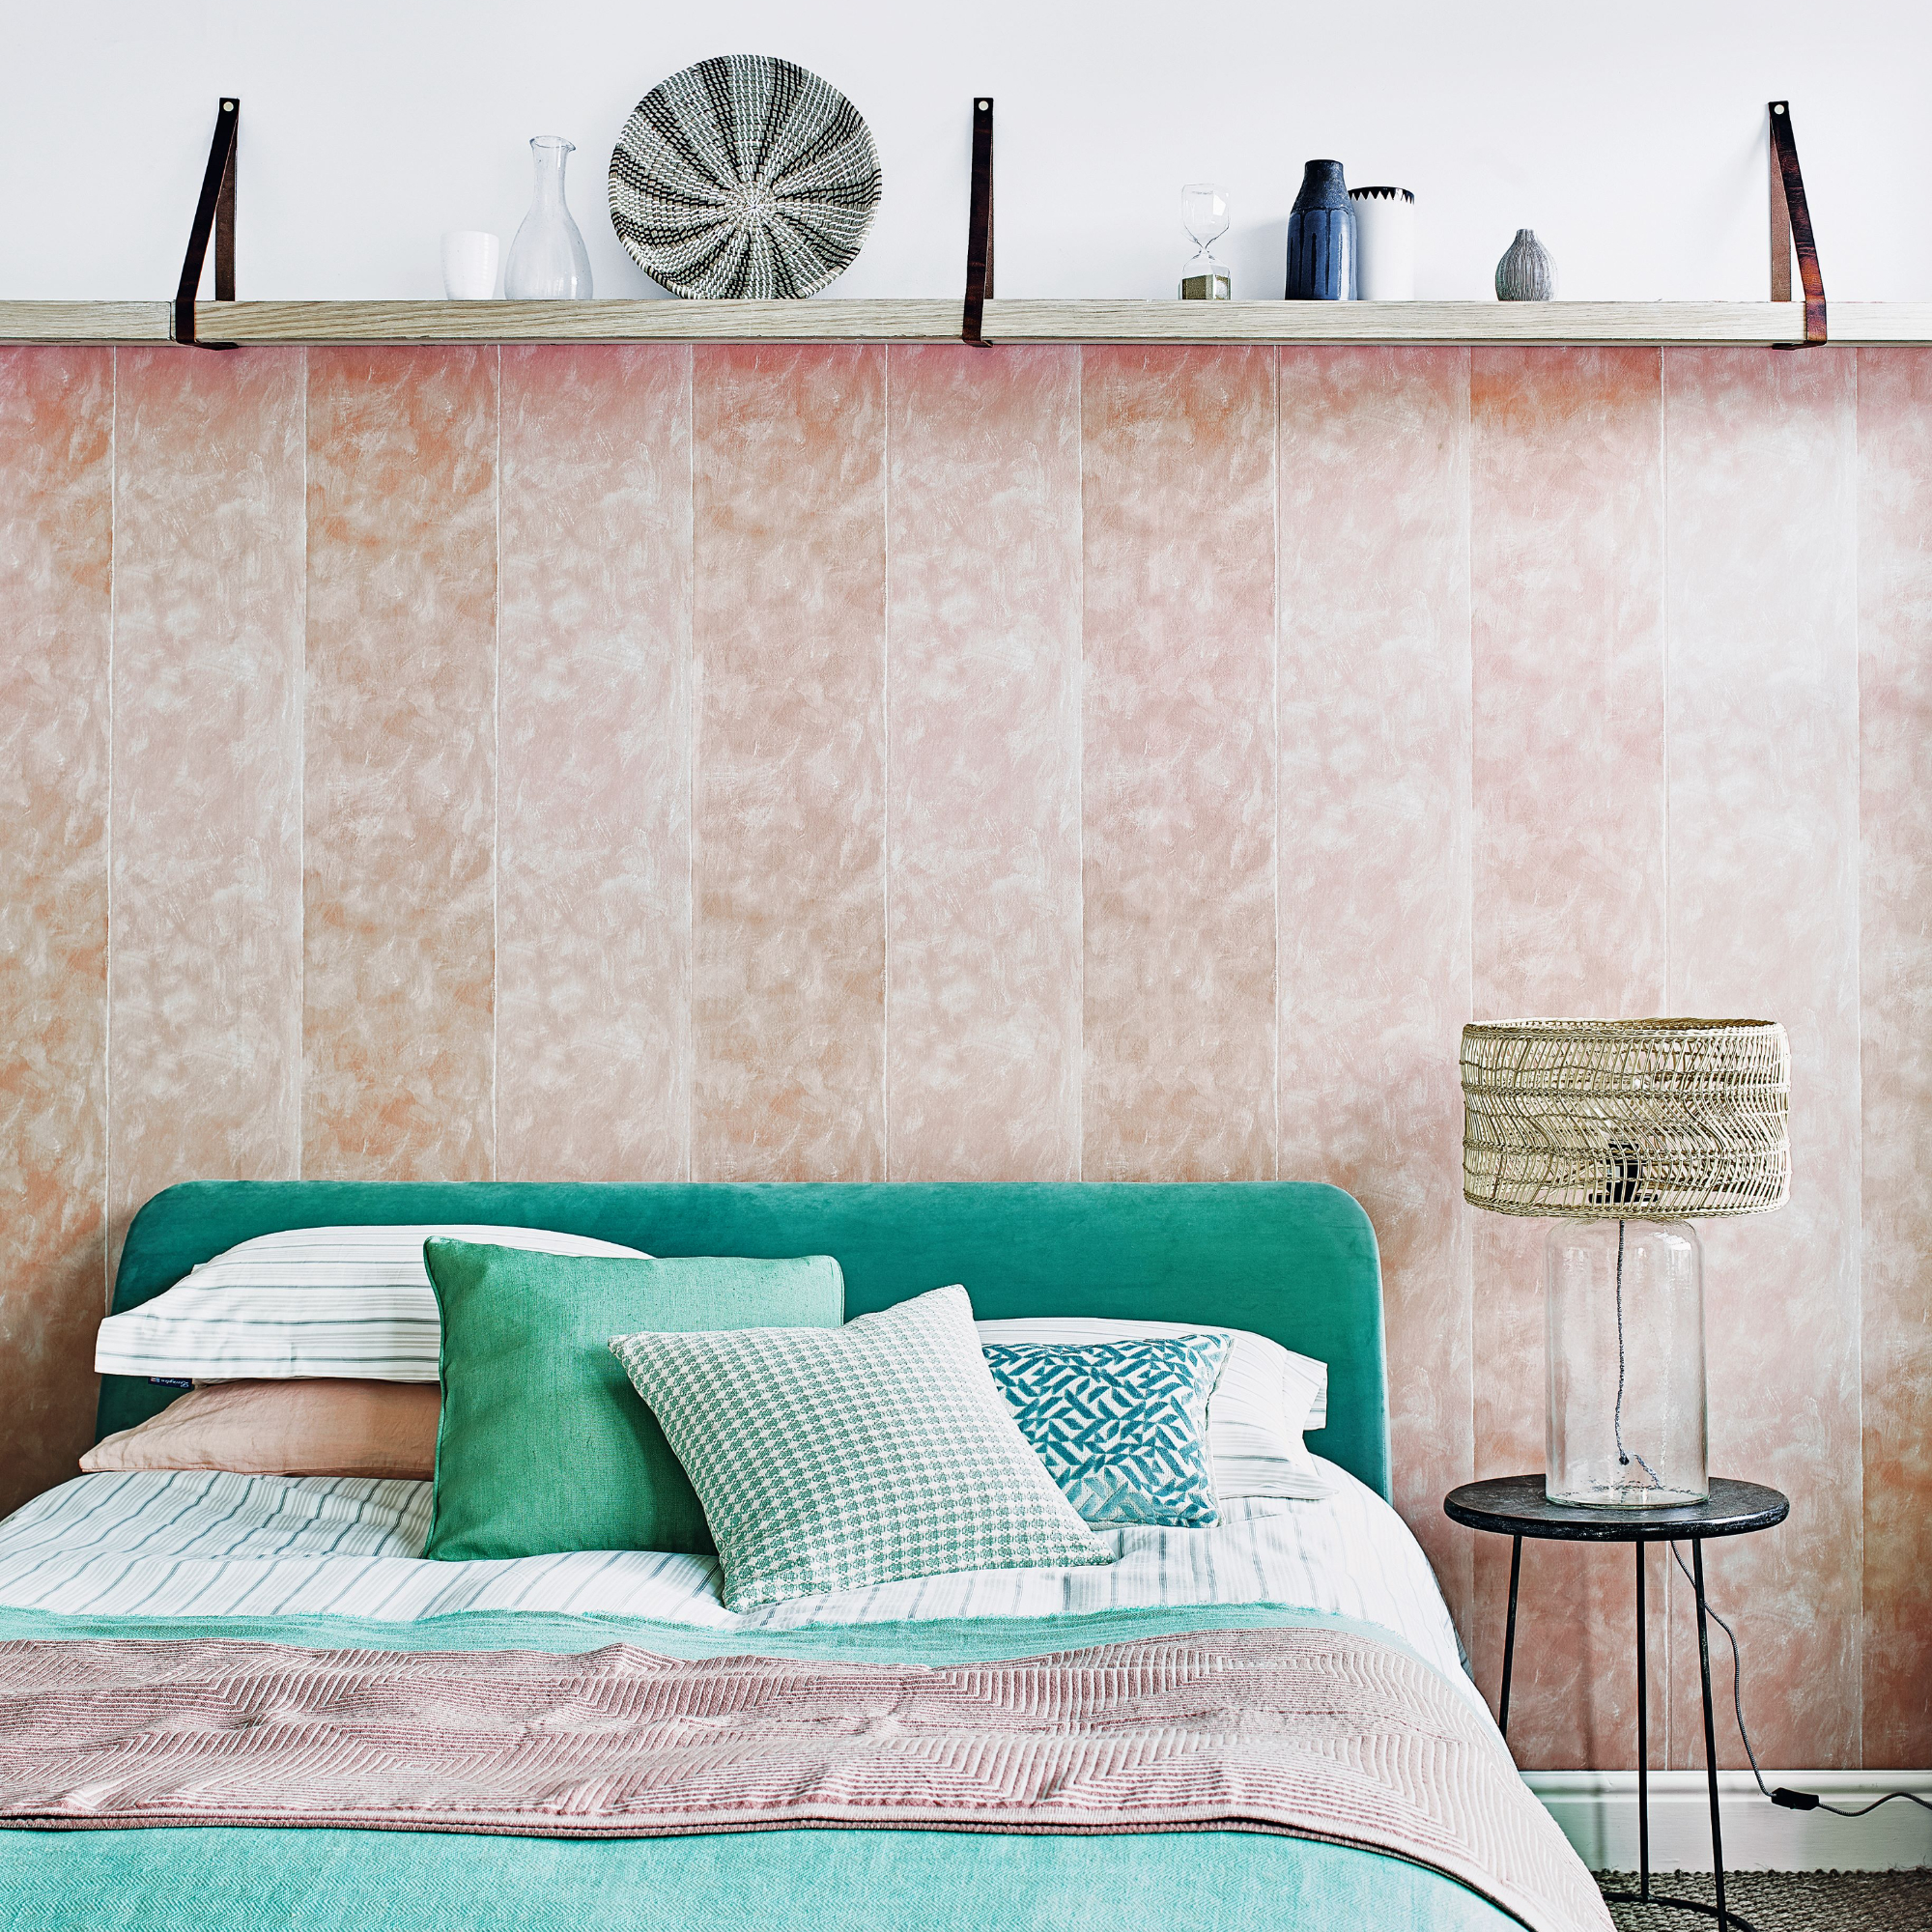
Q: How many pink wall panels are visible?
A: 11